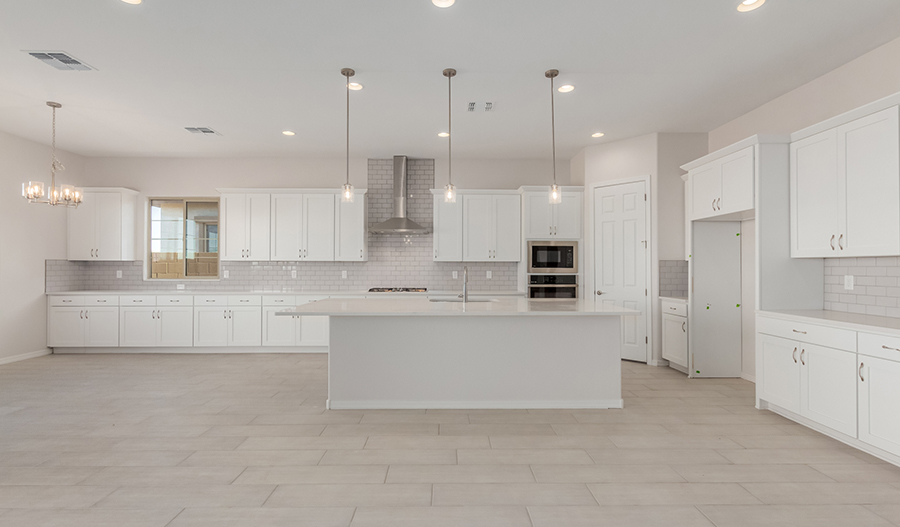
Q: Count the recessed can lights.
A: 8